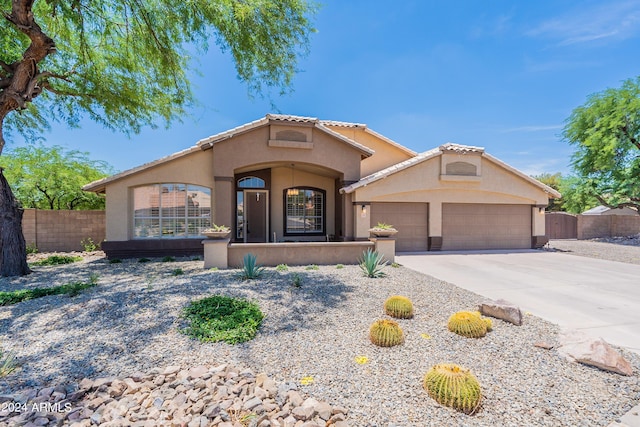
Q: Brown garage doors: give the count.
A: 2